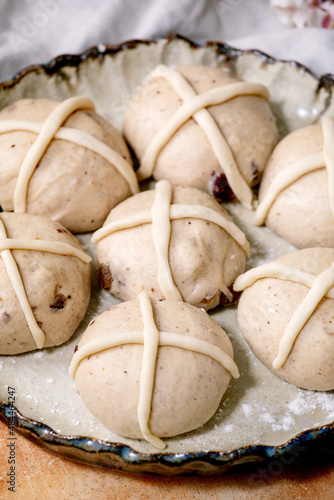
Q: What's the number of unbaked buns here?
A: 7